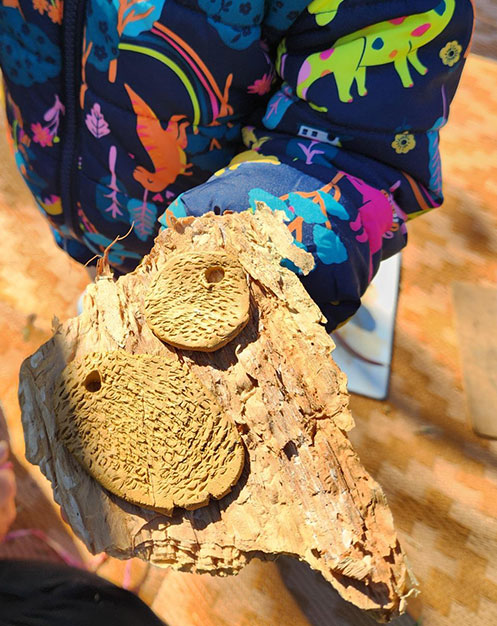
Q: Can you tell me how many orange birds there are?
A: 1